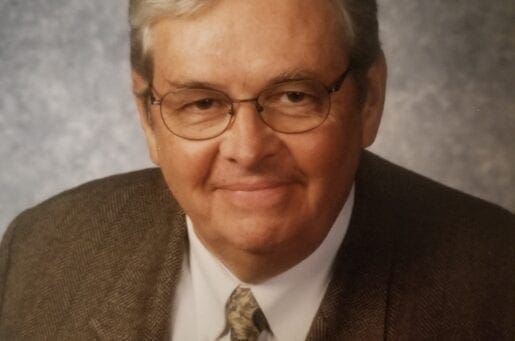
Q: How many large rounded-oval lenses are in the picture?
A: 2